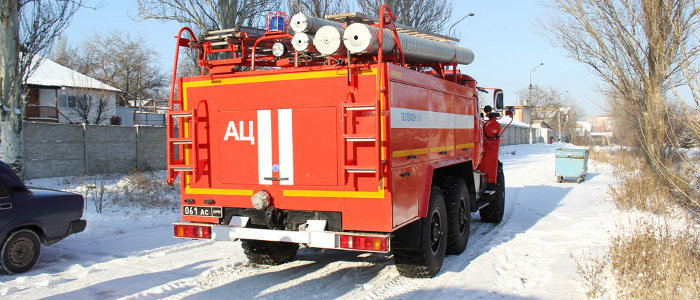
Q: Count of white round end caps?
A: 4